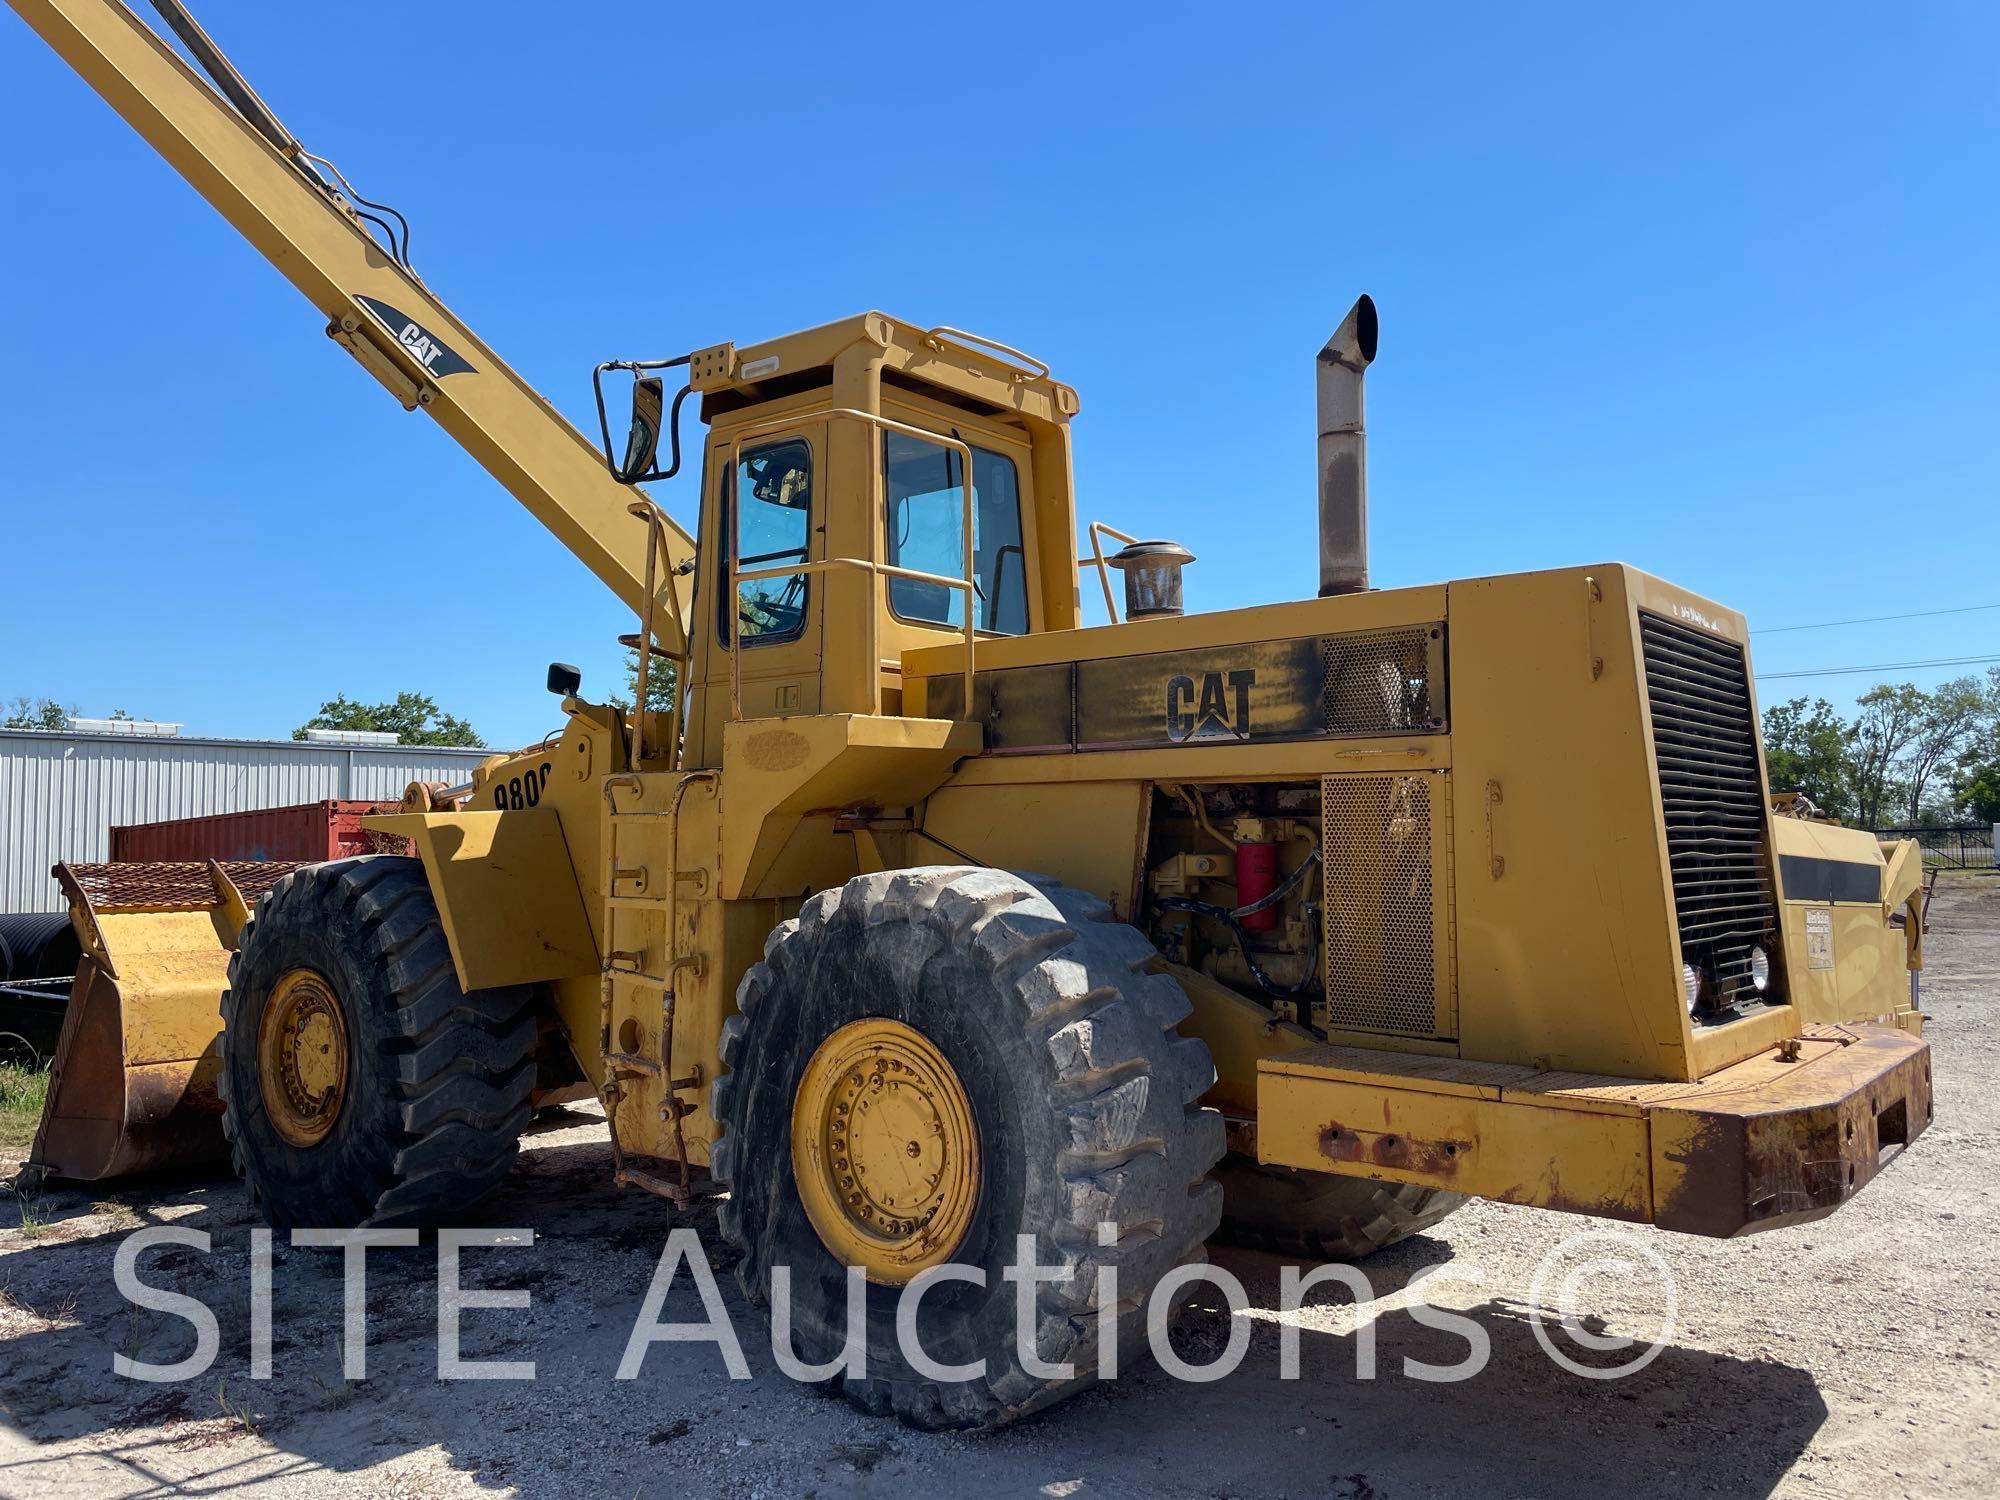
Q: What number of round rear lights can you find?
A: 2